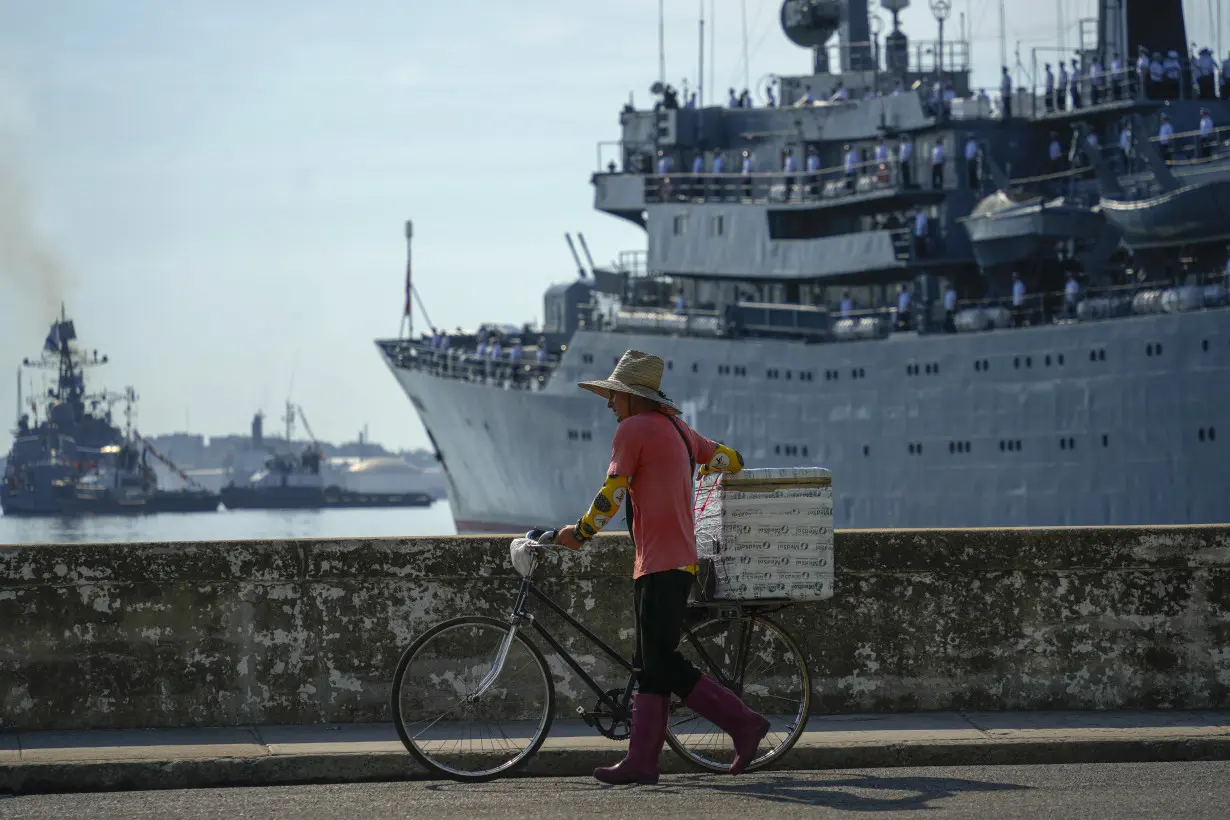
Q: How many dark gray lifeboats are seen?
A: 2